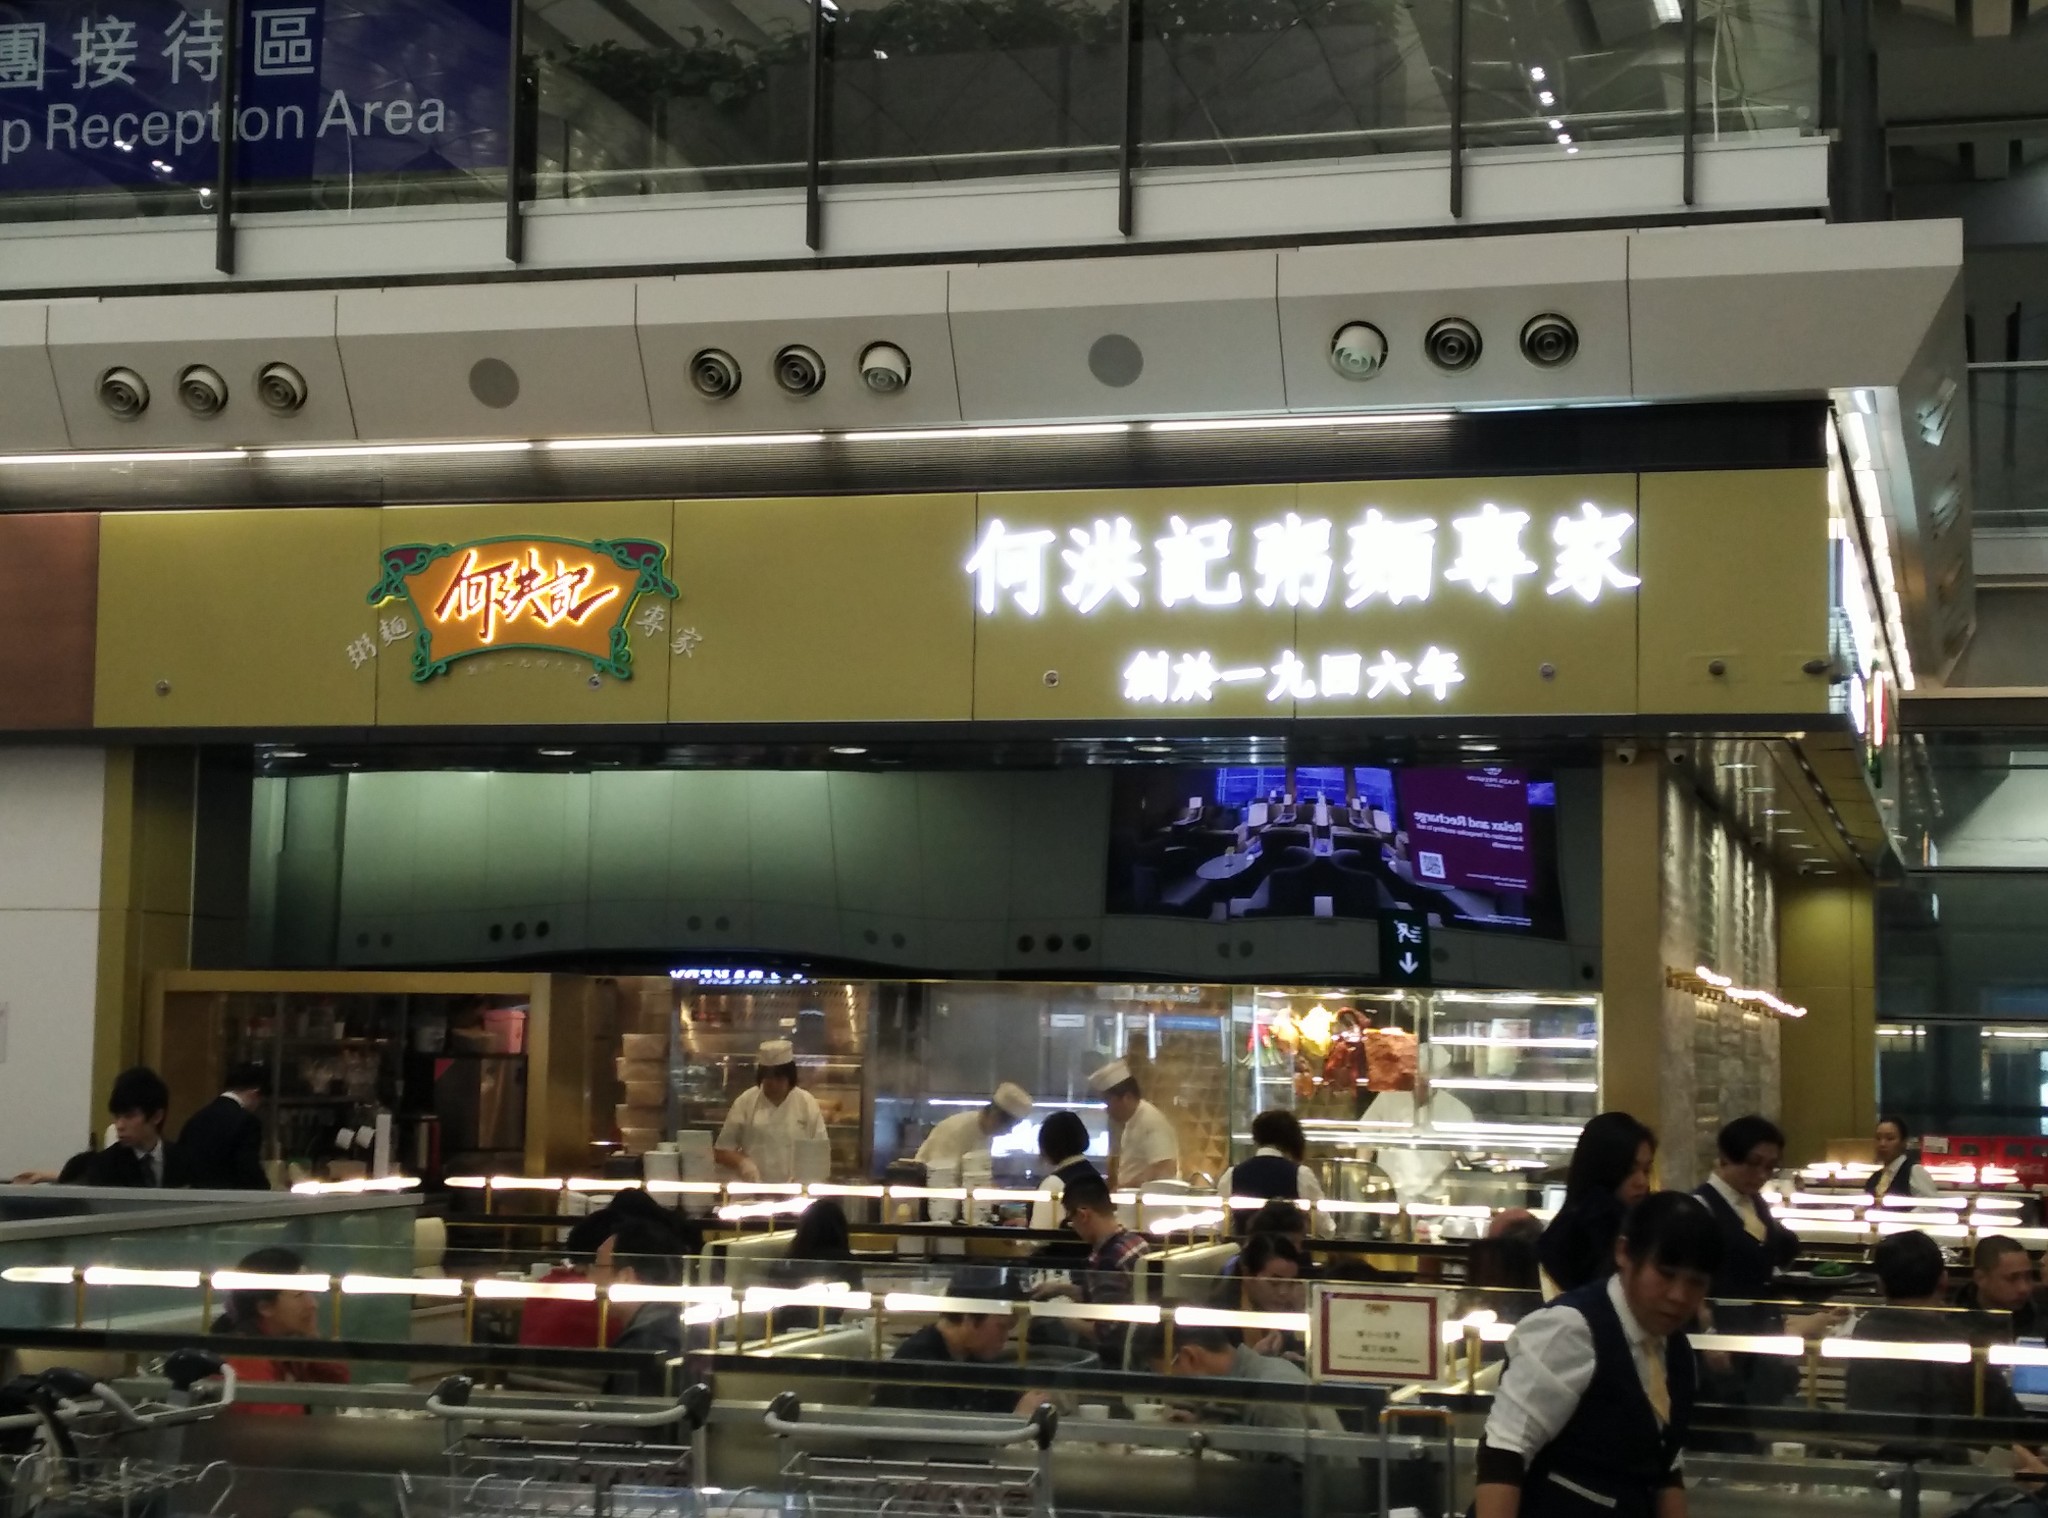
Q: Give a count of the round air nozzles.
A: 9